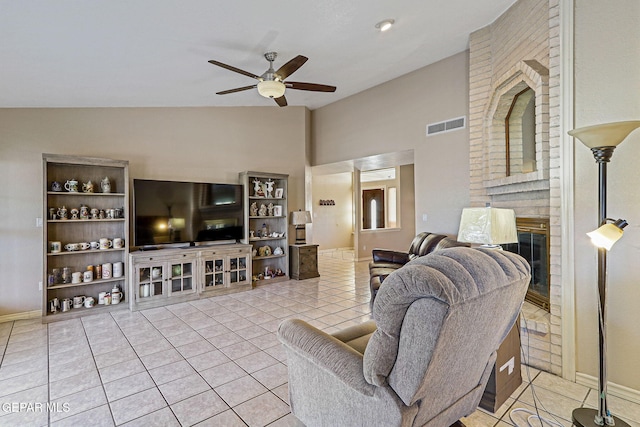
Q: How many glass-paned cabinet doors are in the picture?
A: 4